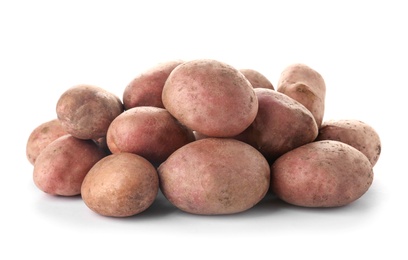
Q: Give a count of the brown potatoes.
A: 13